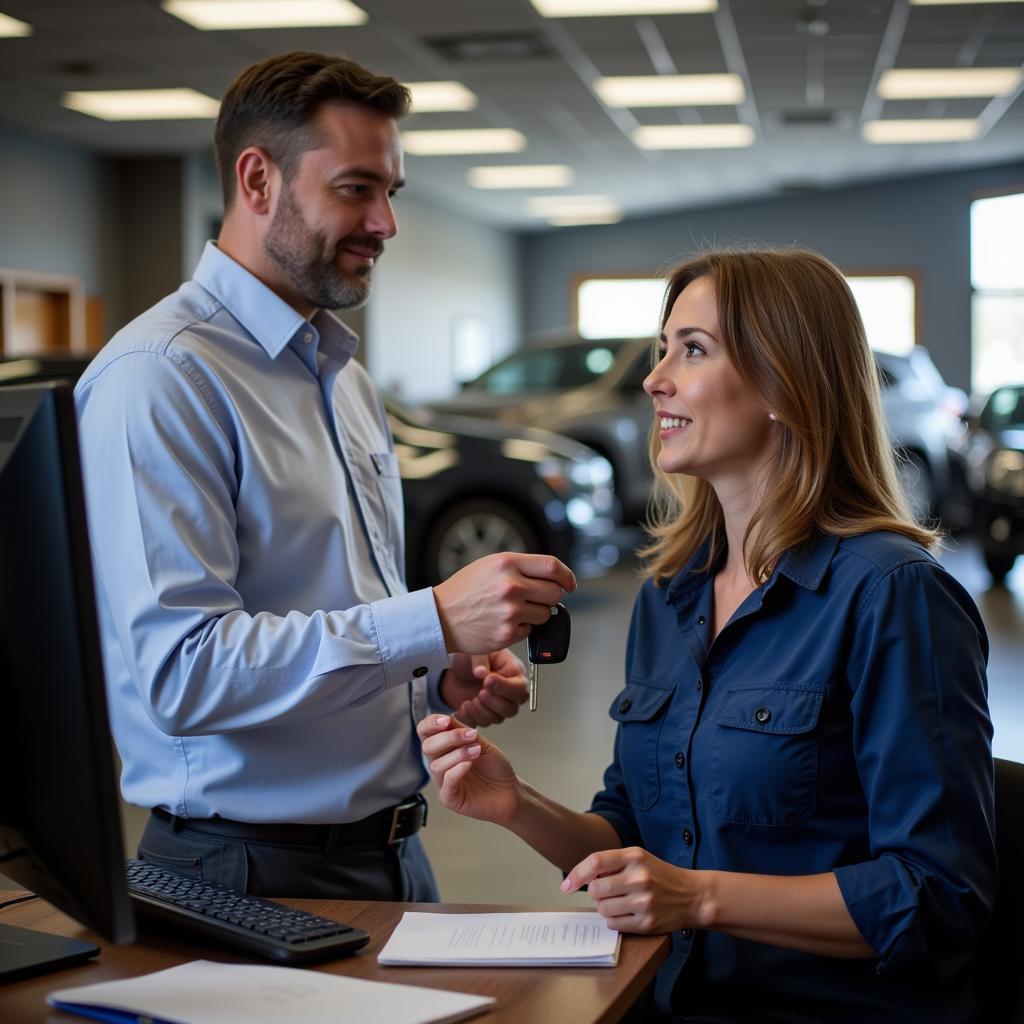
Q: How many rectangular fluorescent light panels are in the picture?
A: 13